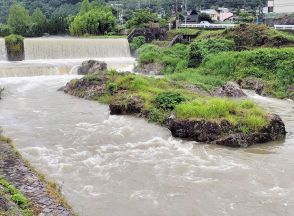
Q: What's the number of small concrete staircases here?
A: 2